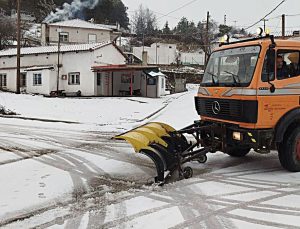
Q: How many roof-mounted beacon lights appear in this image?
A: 2